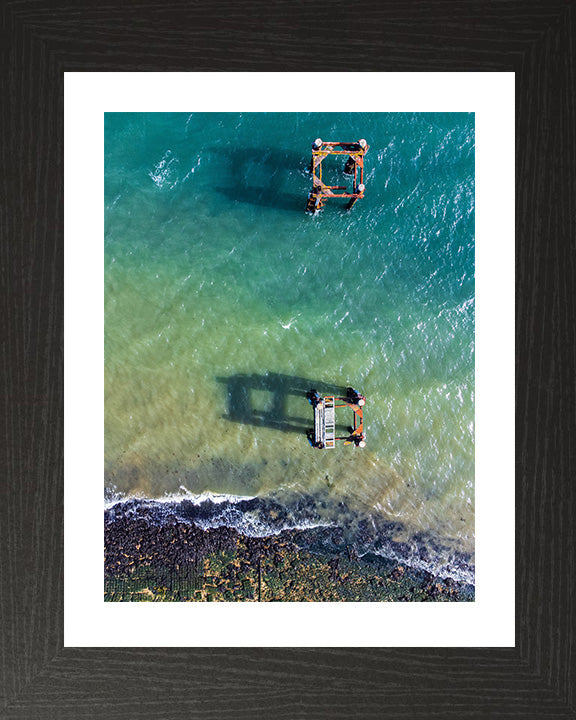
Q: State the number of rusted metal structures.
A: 2